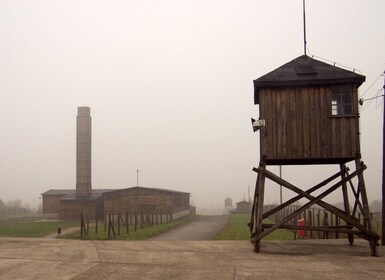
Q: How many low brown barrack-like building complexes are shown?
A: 1